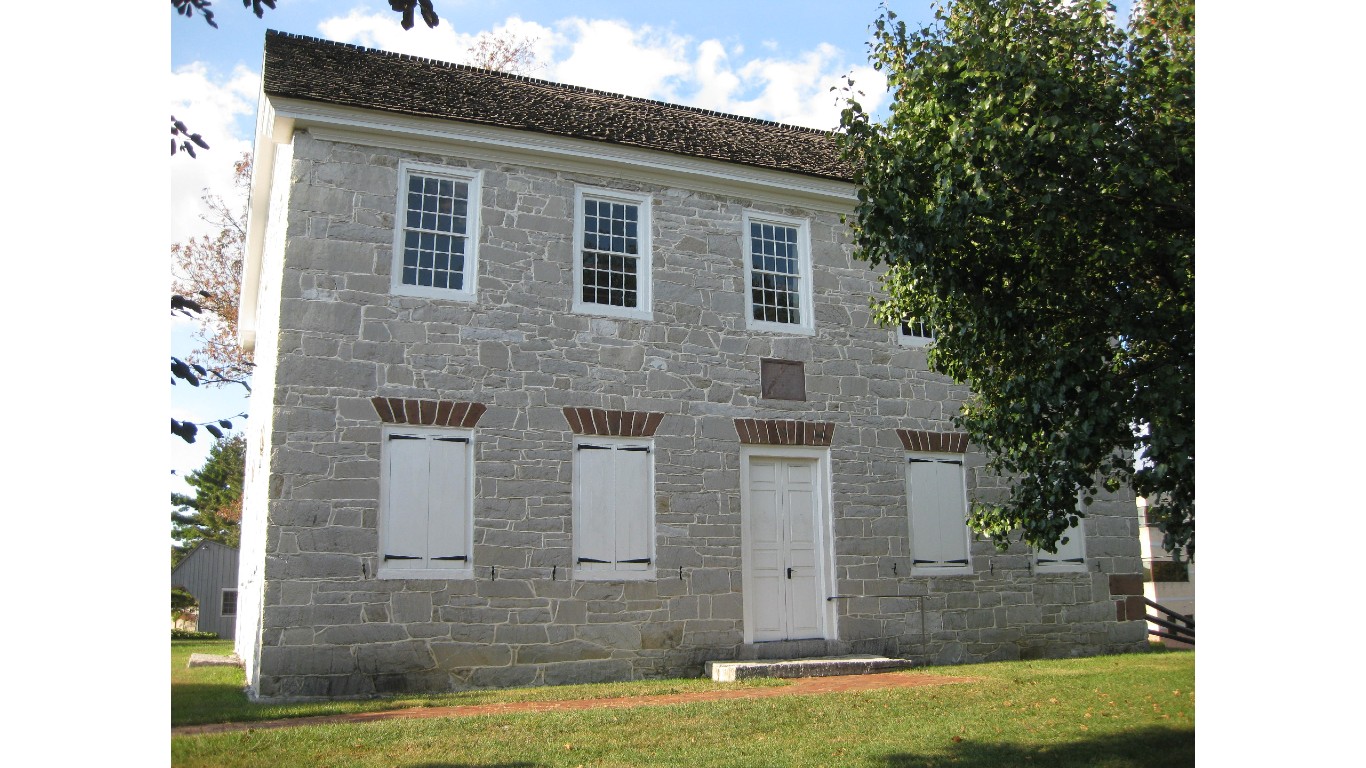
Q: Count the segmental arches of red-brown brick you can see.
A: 4